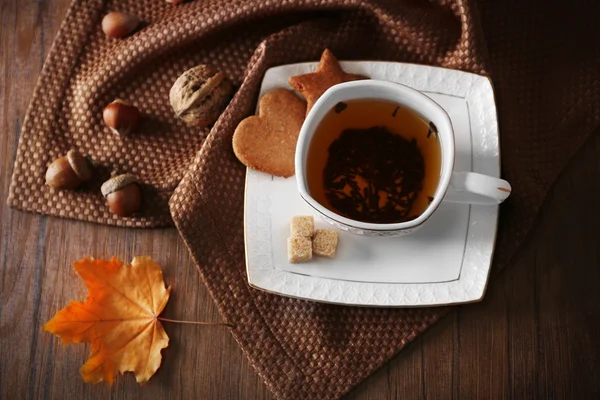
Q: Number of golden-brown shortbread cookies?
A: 2